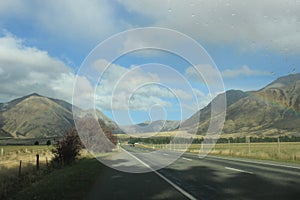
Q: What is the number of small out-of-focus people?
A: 0